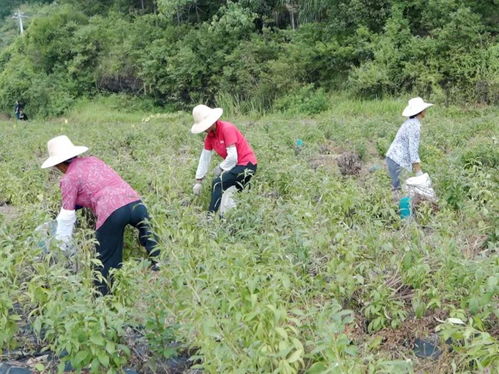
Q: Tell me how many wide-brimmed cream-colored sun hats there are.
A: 3